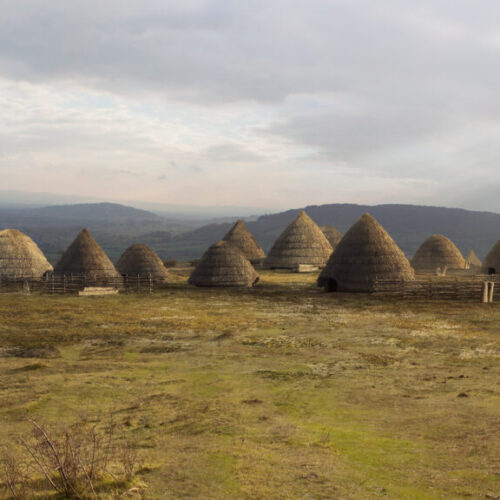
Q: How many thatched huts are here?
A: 11